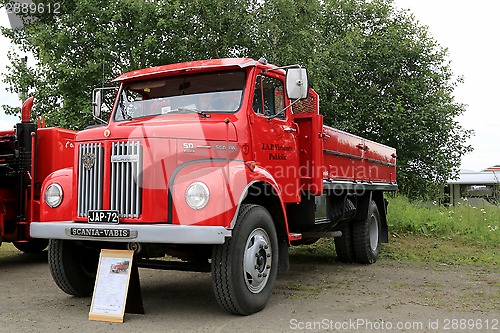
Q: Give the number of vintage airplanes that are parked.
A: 0